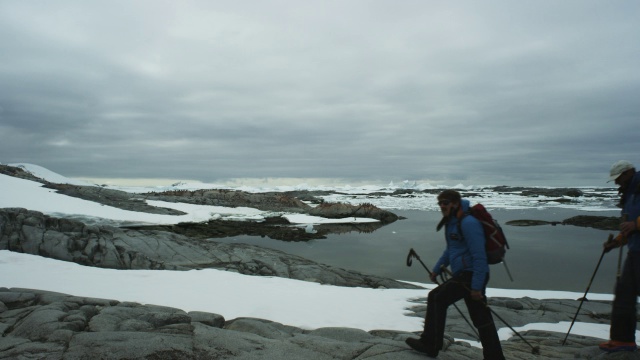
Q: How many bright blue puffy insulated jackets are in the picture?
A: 1